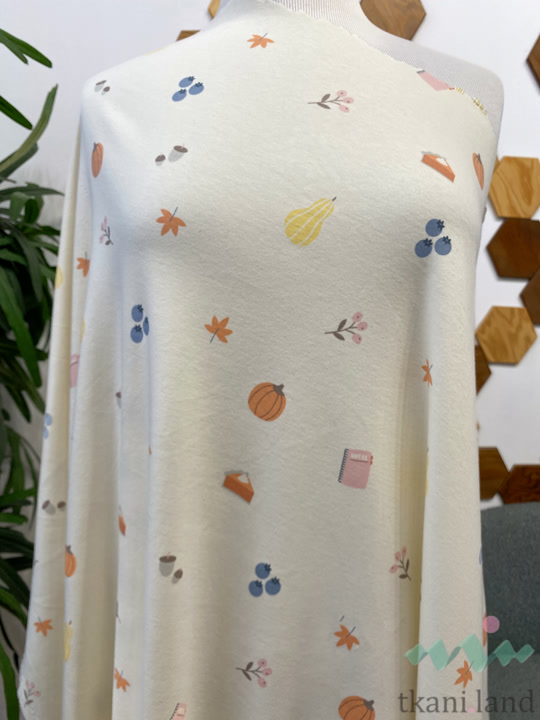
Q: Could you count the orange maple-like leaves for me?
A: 9